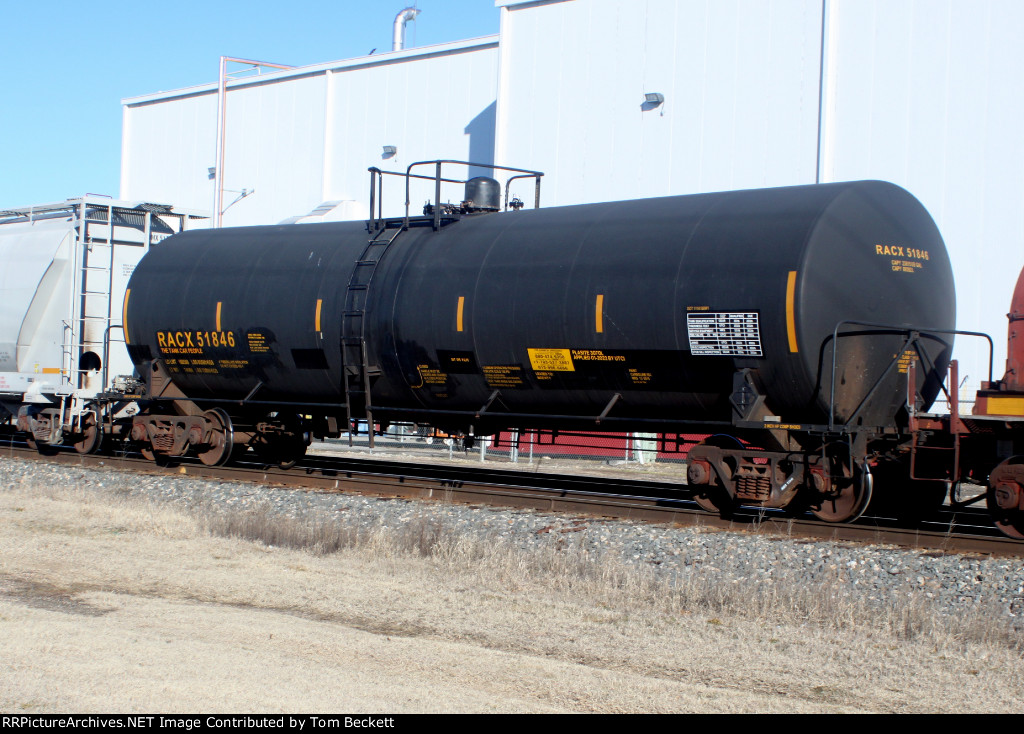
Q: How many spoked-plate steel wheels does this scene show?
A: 0